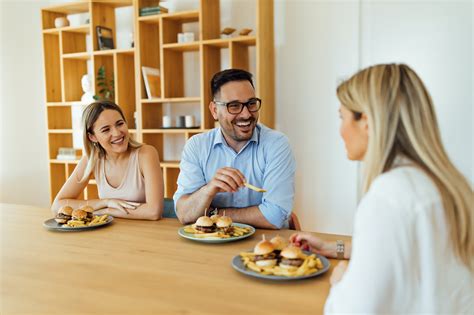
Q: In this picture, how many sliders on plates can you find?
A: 9